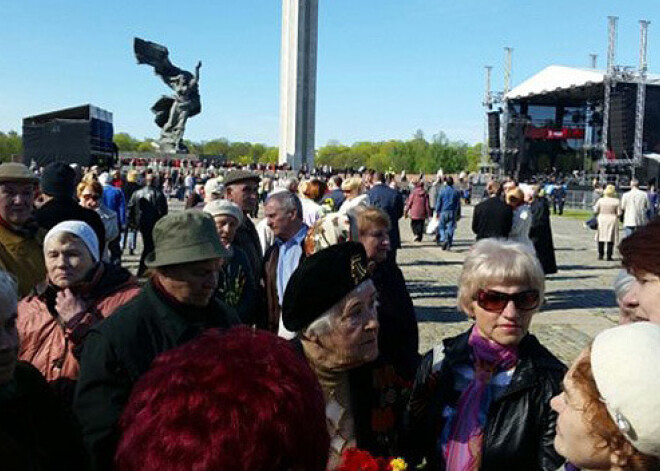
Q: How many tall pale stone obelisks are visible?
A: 1